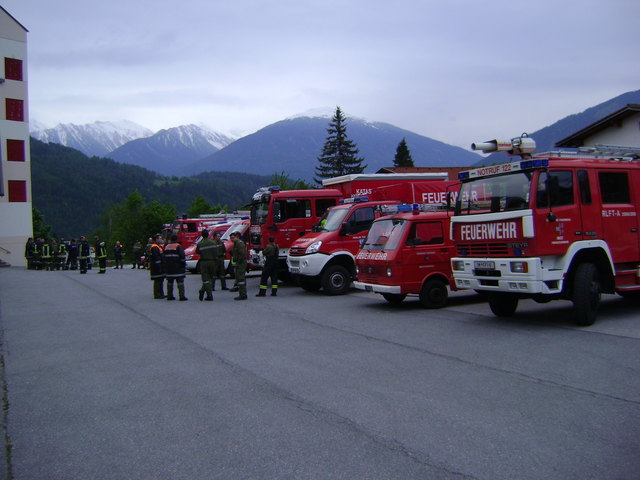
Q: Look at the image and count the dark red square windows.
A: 4